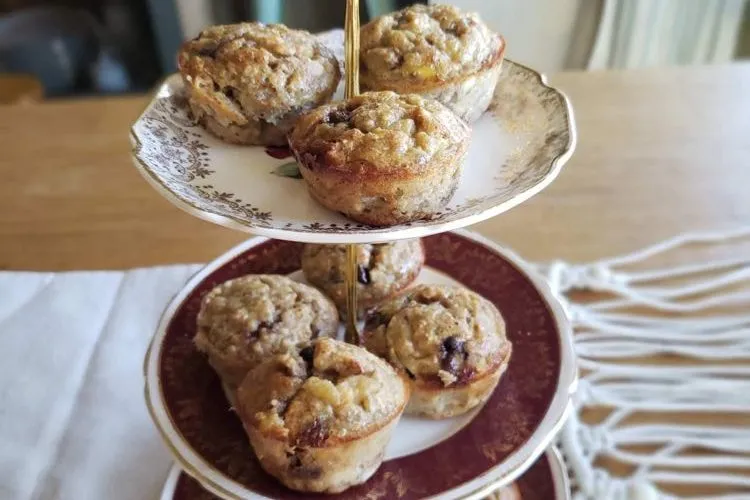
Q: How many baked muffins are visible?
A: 7